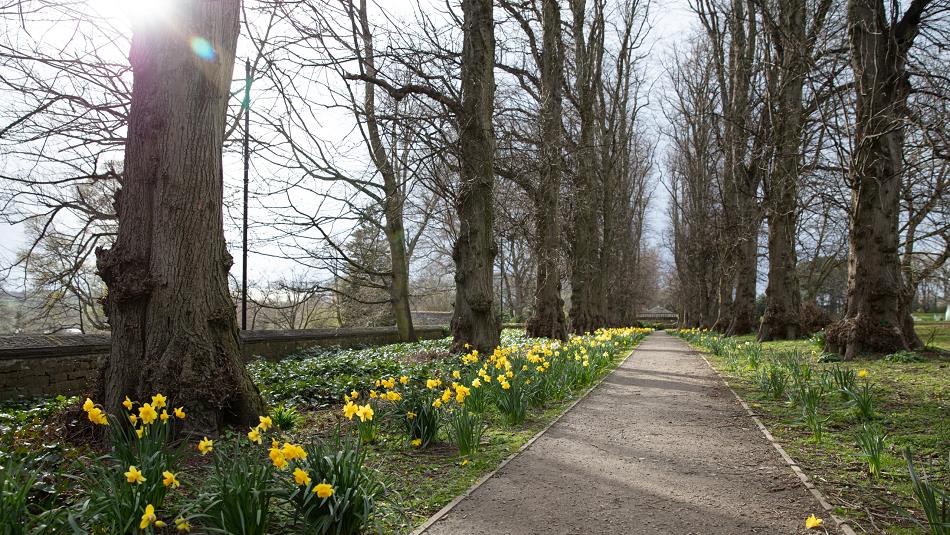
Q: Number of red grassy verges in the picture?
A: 0